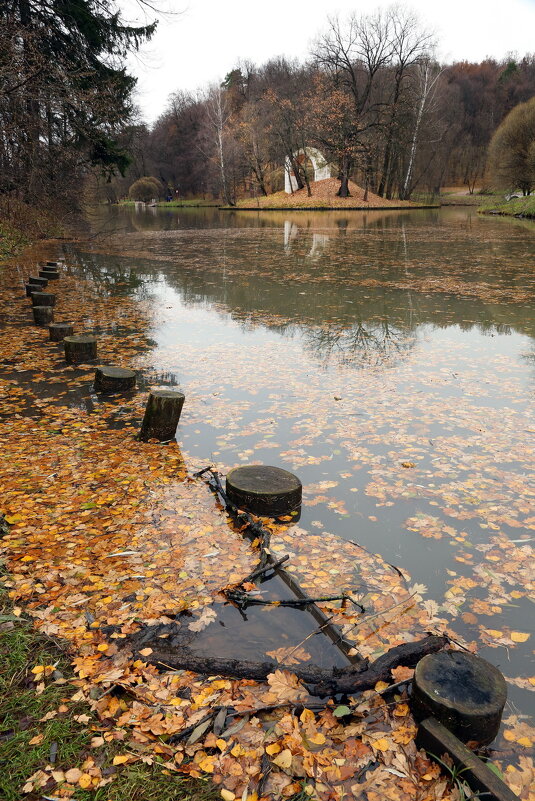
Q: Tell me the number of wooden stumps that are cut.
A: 13